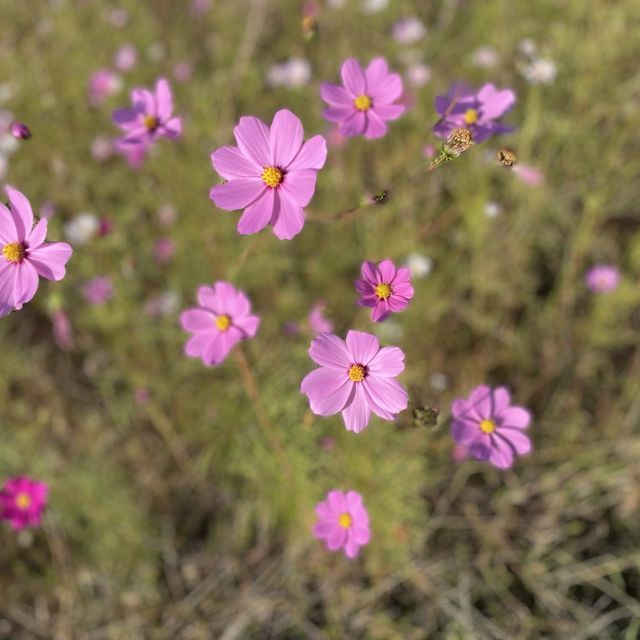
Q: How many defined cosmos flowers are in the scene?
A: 11